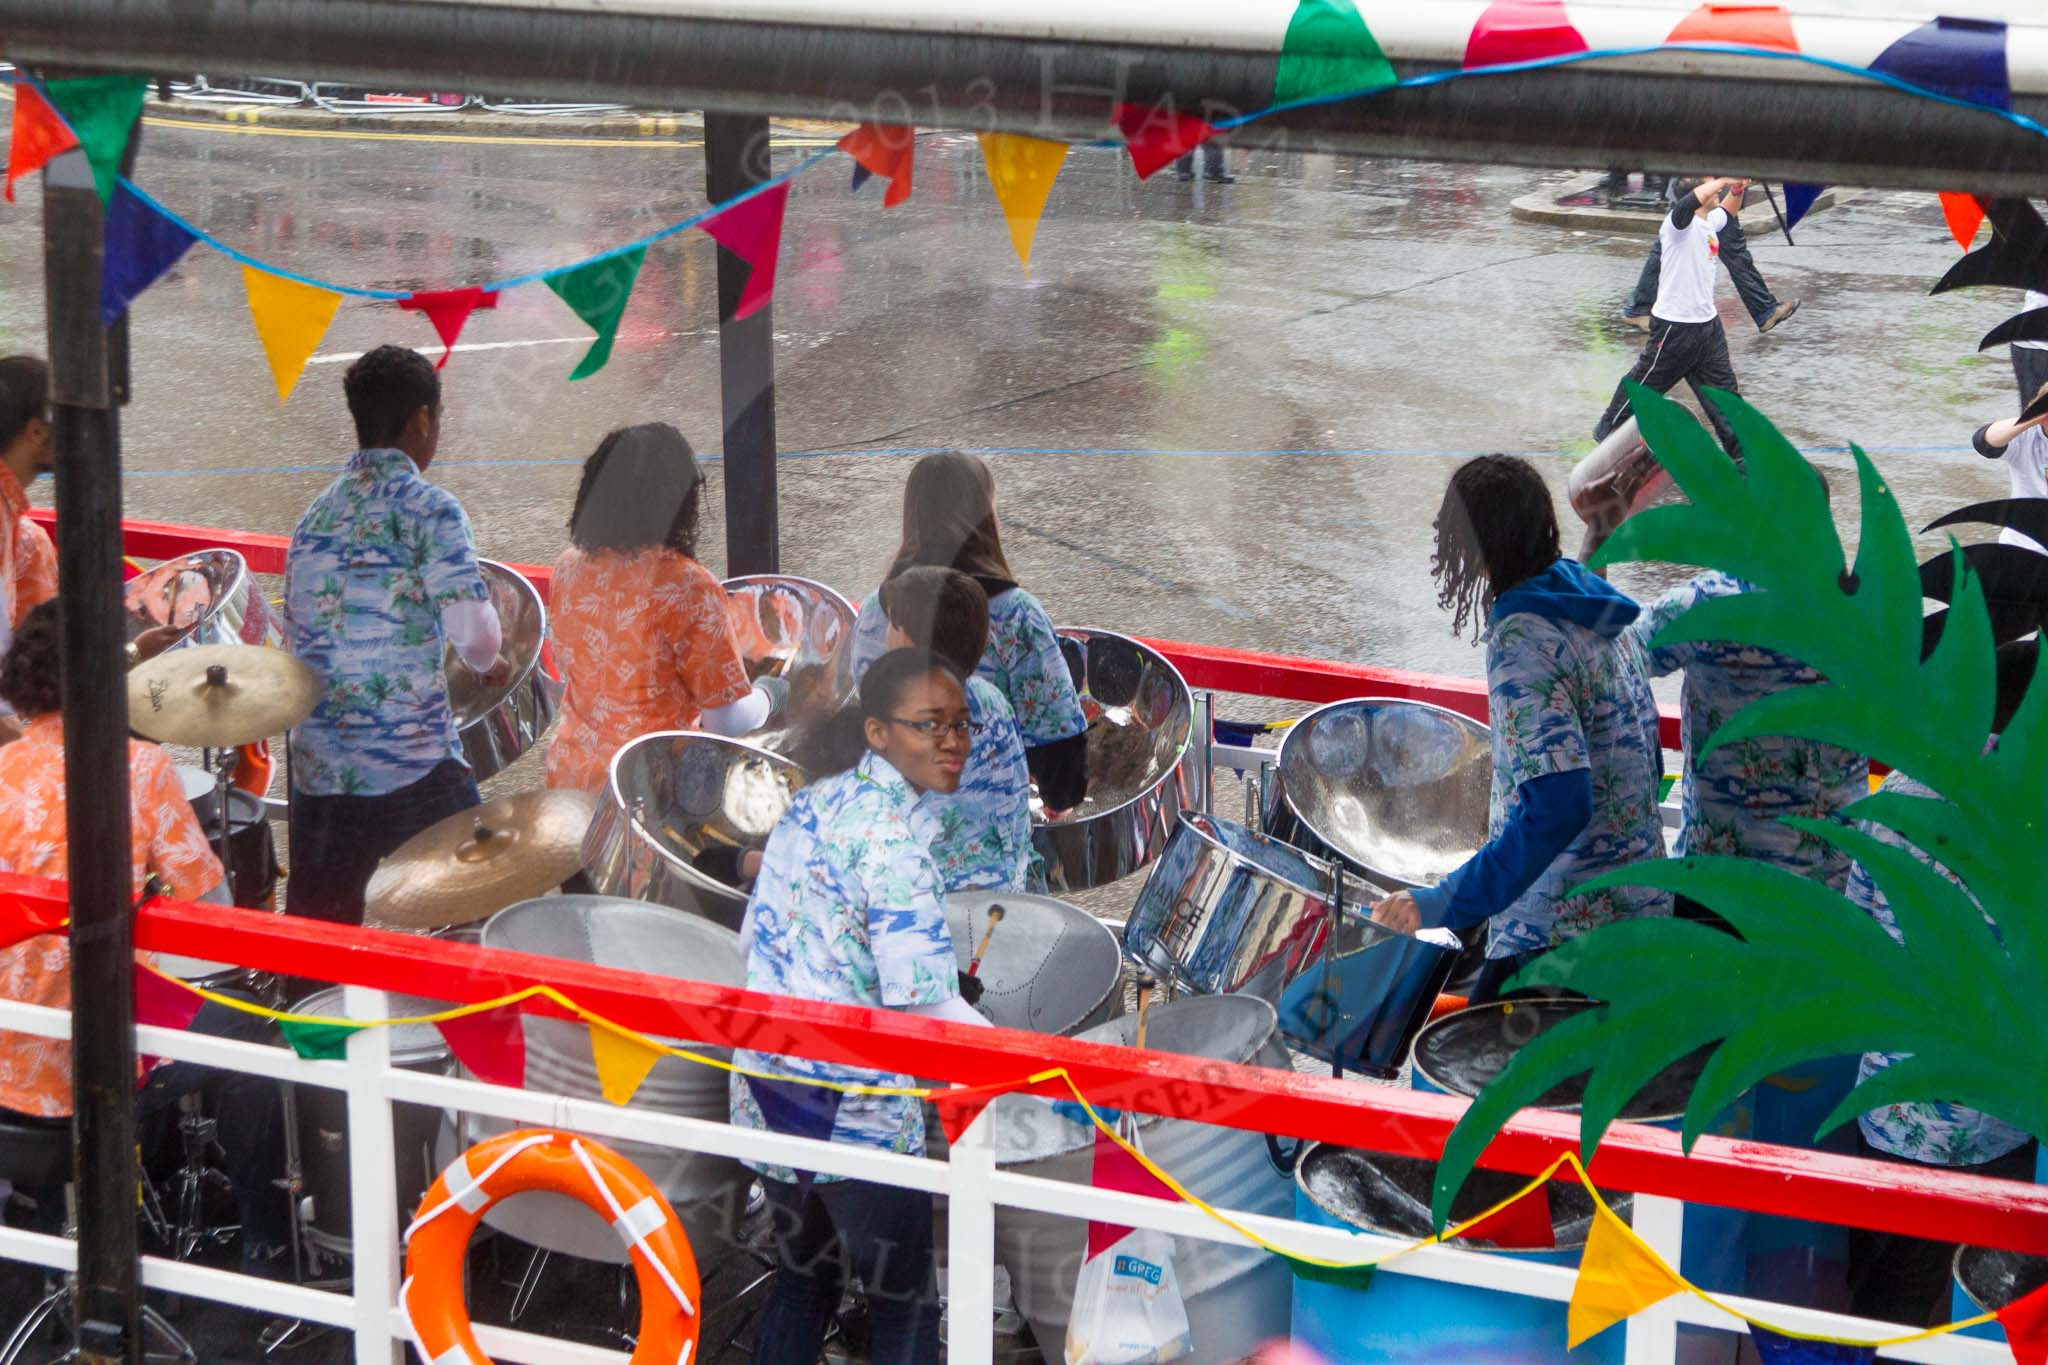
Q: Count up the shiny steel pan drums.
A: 7